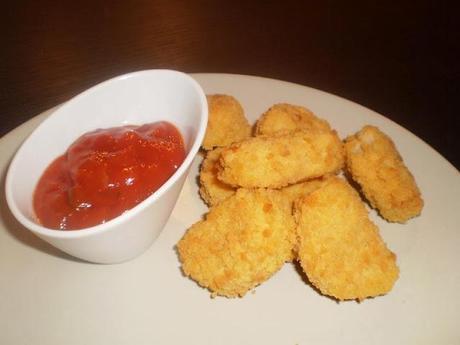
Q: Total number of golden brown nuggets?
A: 7